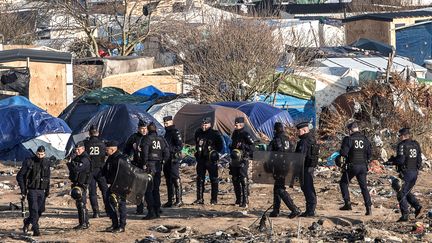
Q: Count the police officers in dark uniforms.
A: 13